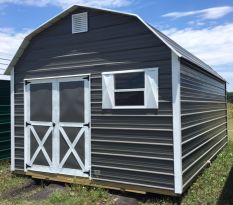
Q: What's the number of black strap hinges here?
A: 6